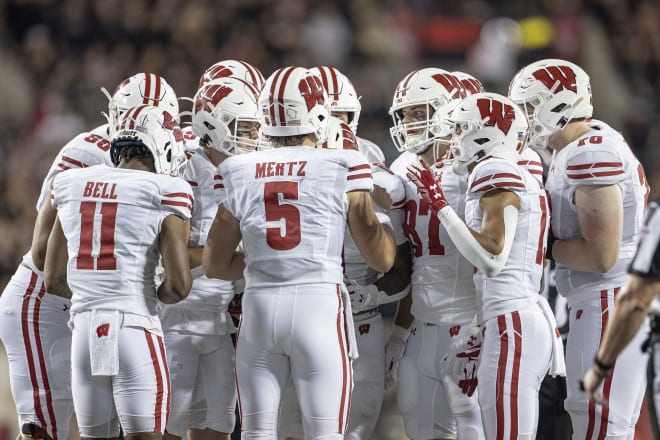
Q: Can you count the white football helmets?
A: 11